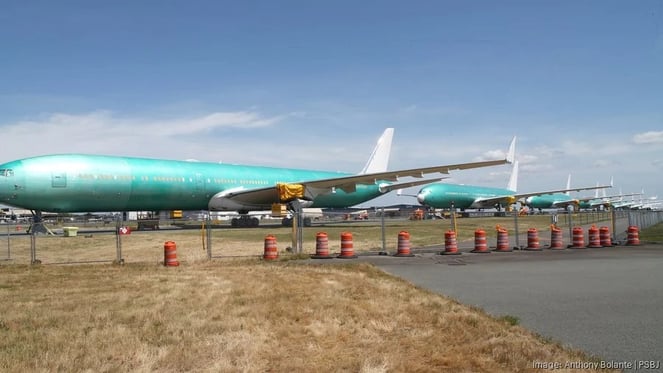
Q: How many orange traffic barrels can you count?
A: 14